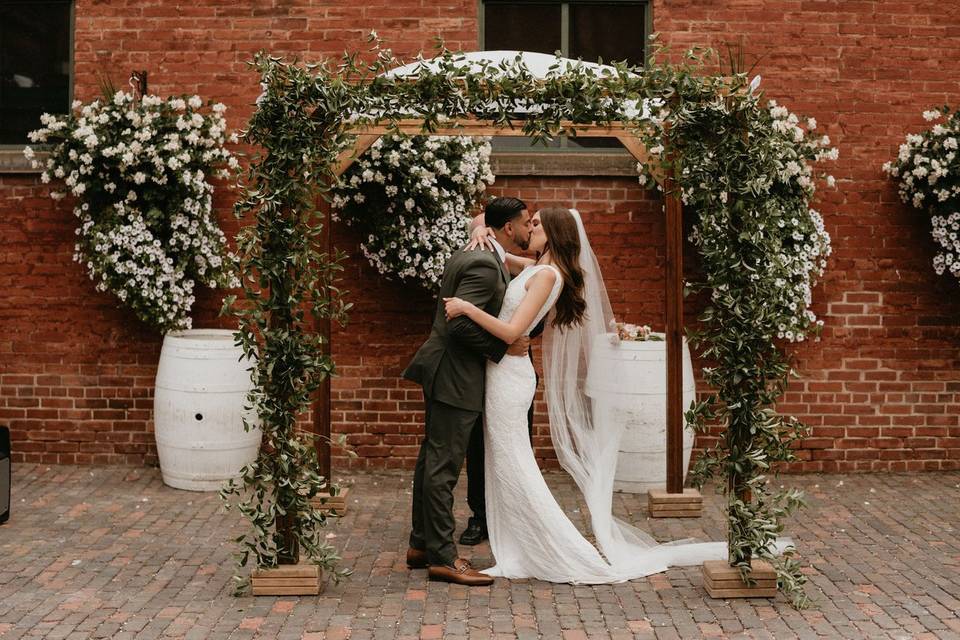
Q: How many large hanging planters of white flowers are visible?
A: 4